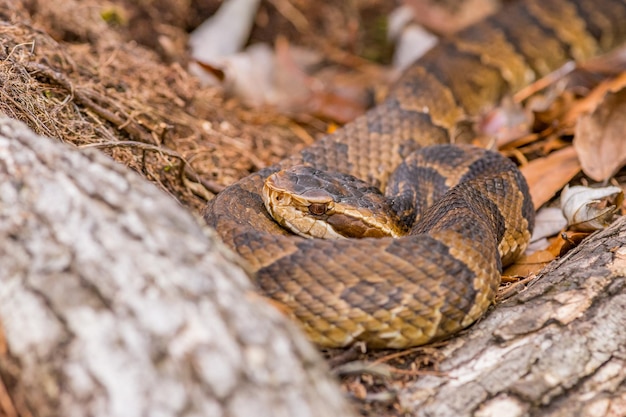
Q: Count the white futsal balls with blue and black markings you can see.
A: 0